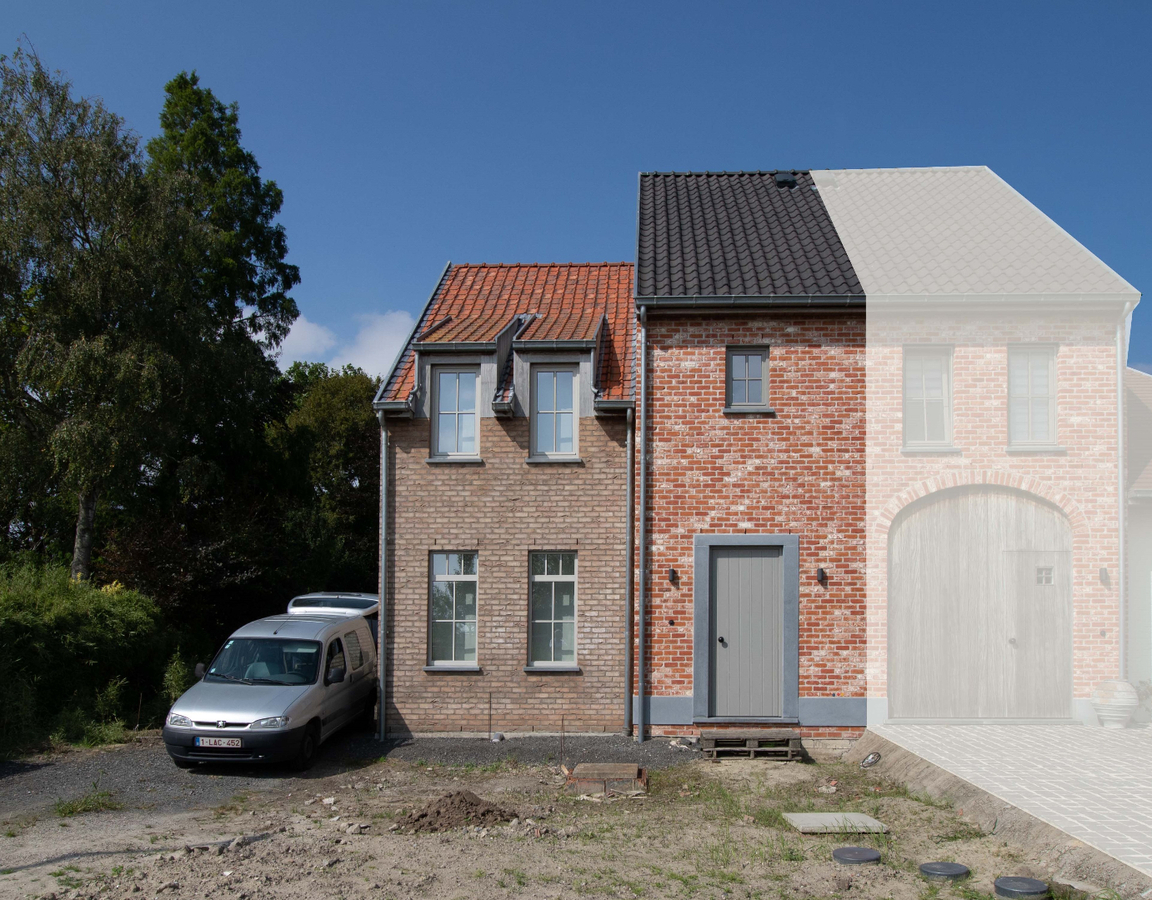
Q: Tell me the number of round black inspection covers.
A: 3